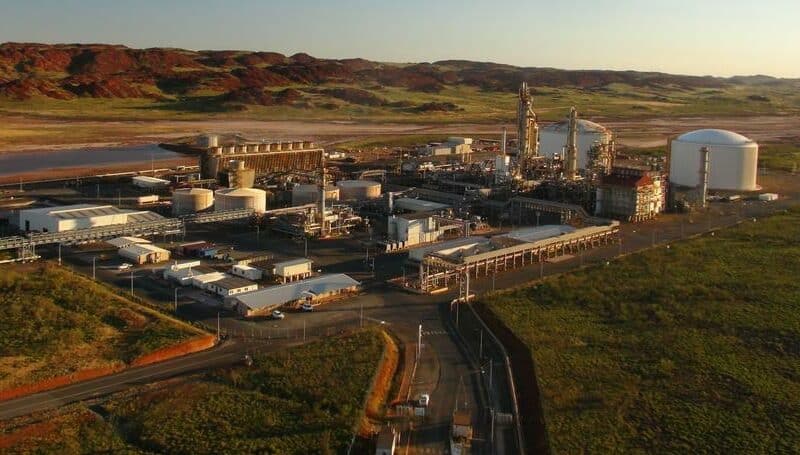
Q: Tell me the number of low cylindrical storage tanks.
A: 4